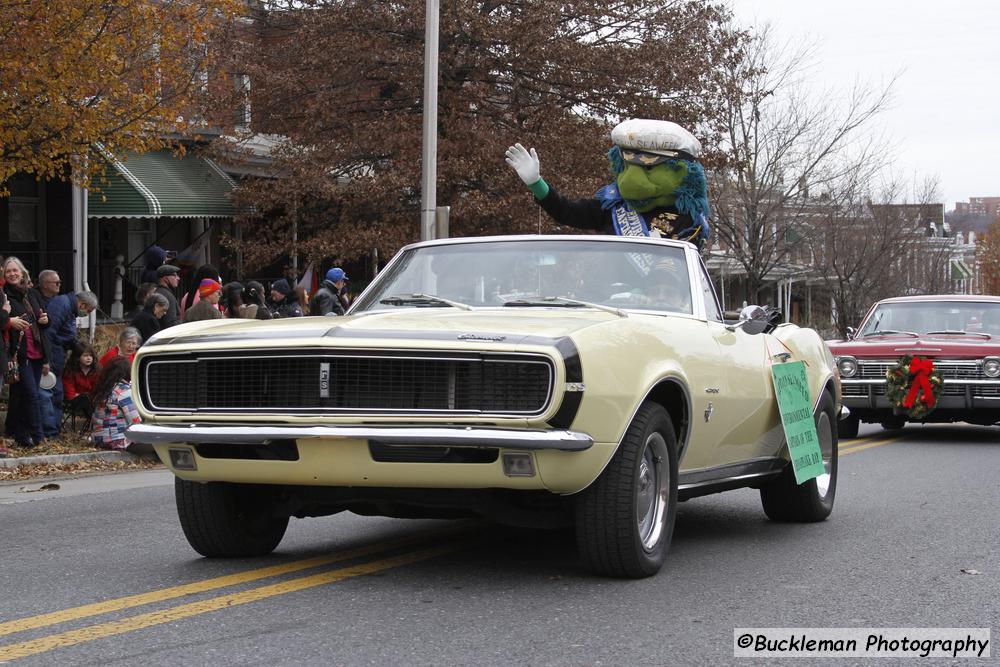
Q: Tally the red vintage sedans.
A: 1